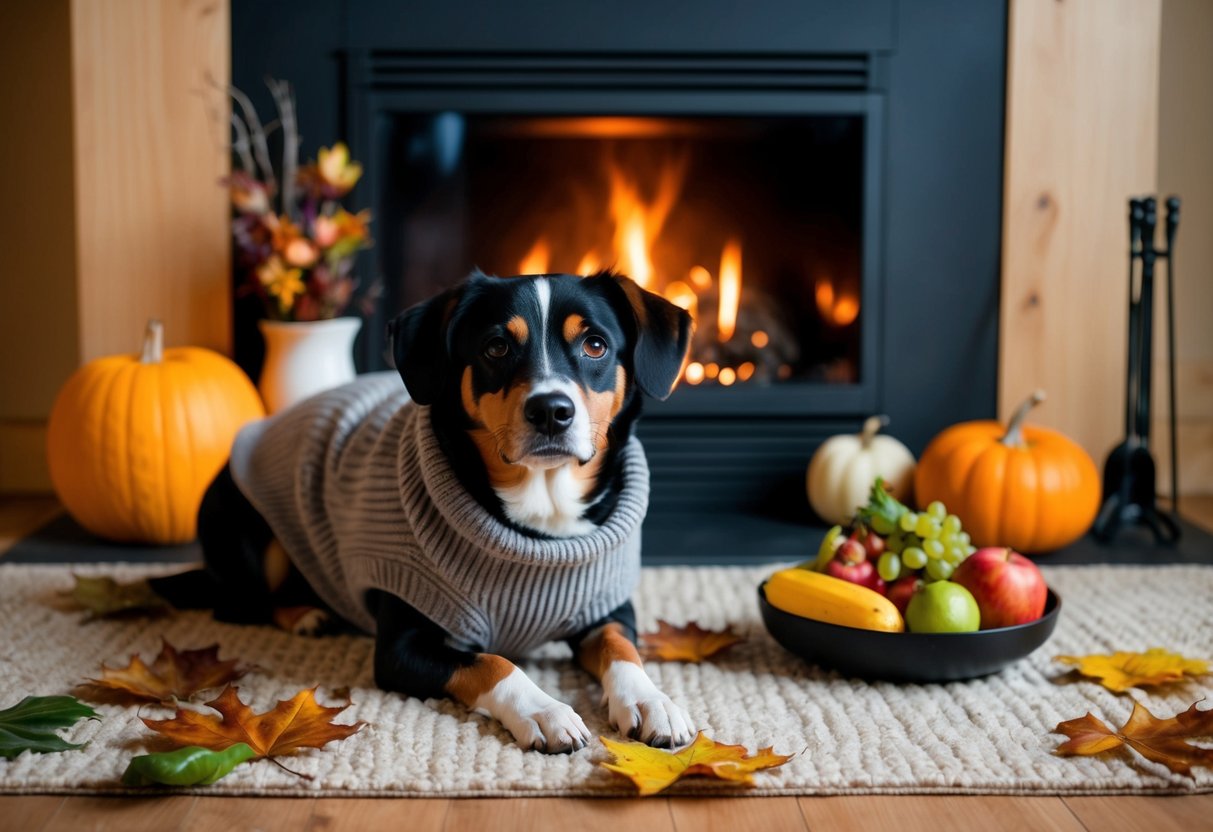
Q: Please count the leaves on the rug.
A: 9